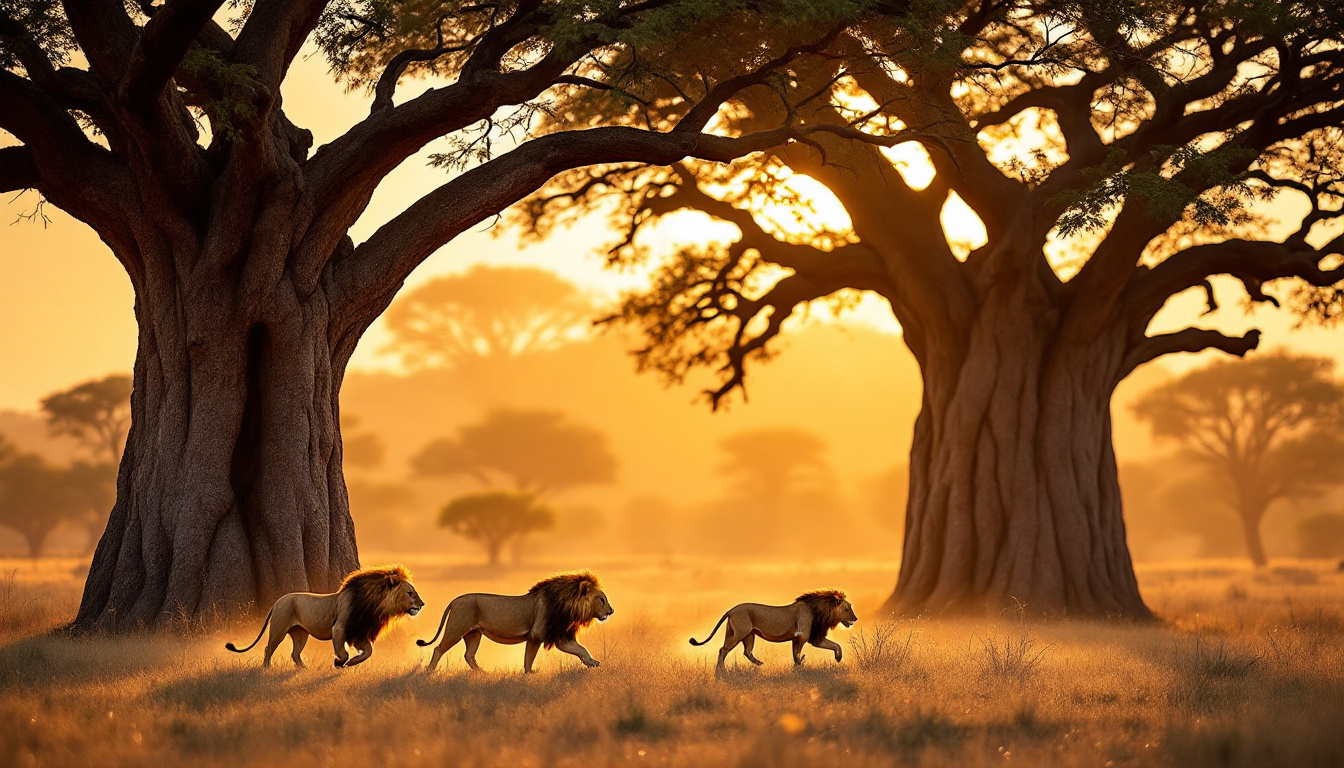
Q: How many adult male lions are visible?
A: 3